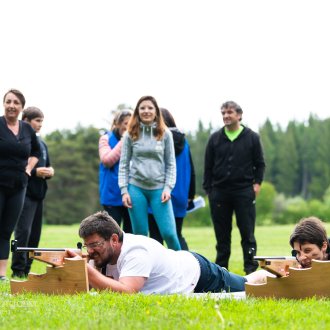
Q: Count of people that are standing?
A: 6